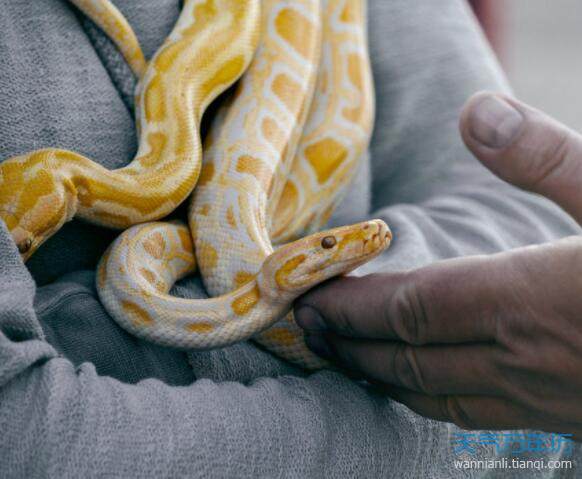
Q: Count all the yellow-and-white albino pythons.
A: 2